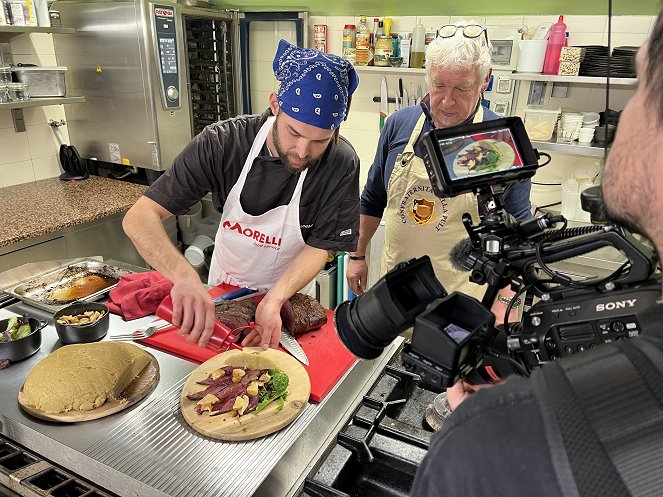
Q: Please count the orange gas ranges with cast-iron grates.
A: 0